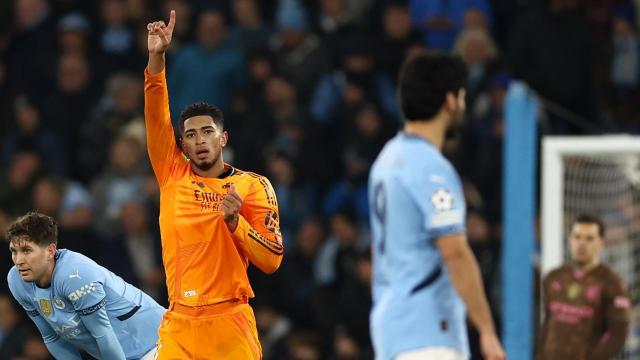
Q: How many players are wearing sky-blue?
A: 2